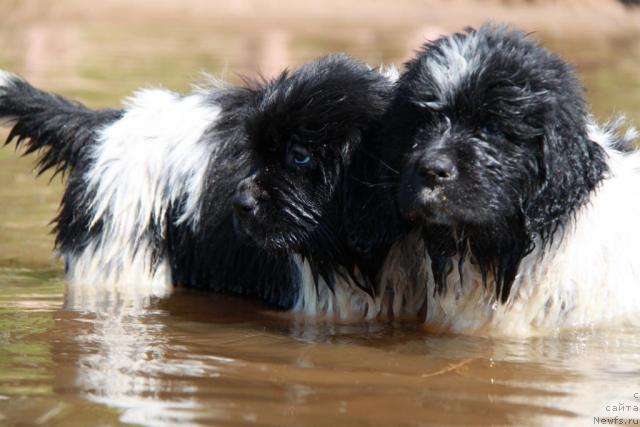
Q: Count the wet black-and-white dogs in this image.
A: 2